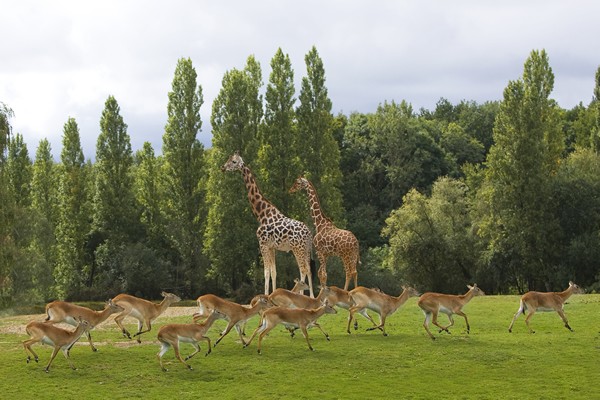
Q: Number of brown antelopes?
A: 12